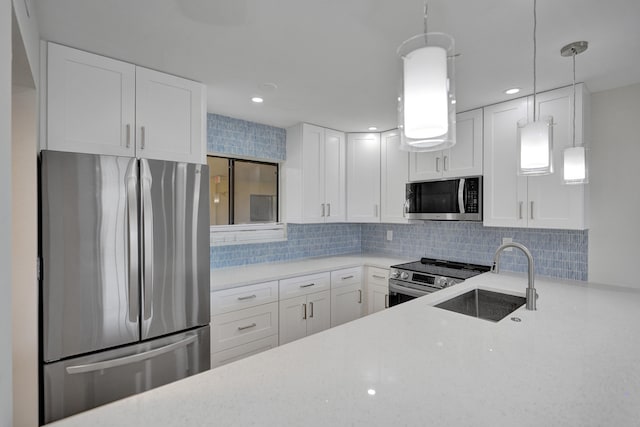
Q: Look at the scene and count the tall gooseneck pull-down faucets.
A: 1